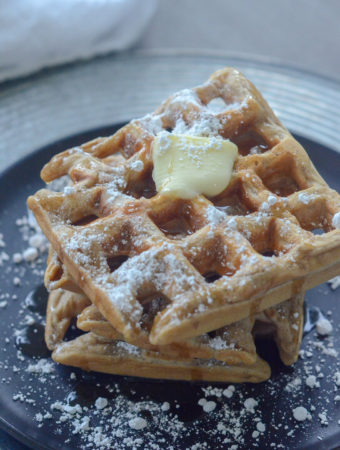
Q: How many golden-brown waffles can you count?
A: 3